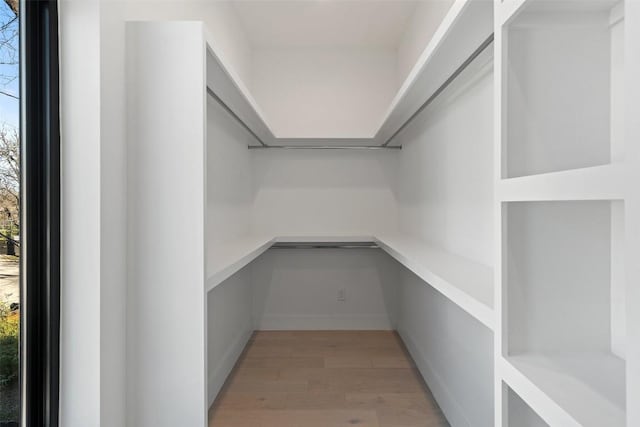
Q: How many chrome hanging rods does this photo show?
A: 4